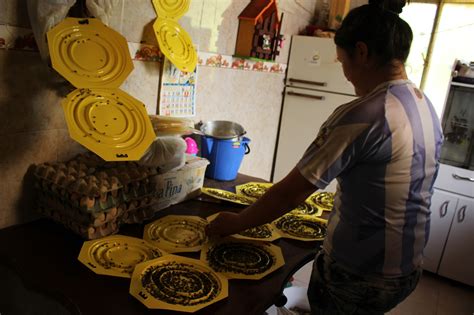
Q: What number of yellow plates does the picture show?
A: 14